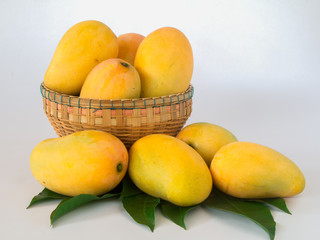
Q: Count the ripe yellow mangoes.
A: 8